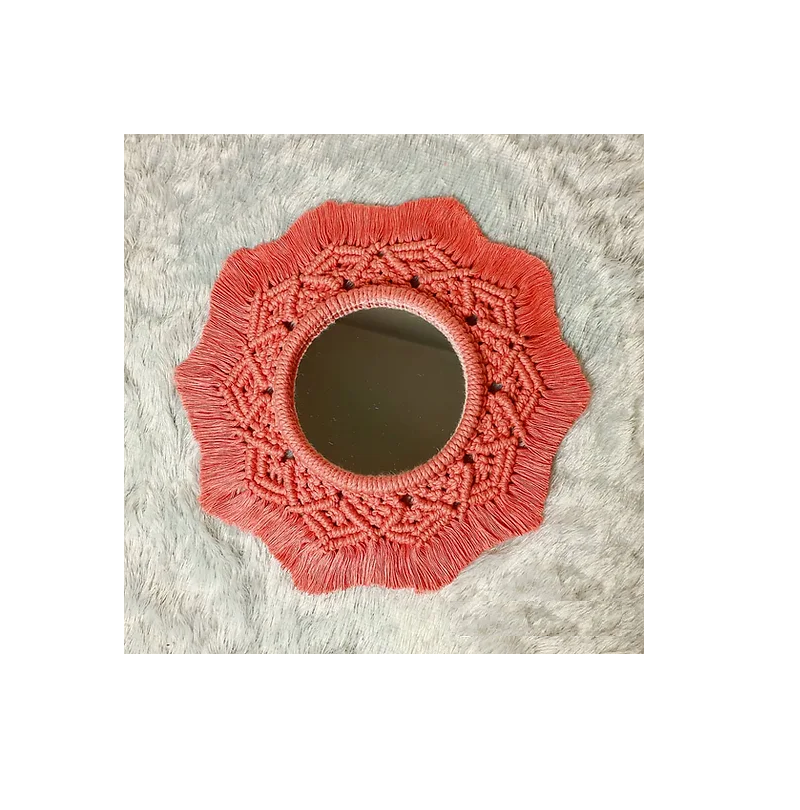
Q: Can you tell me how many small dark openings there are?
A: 10